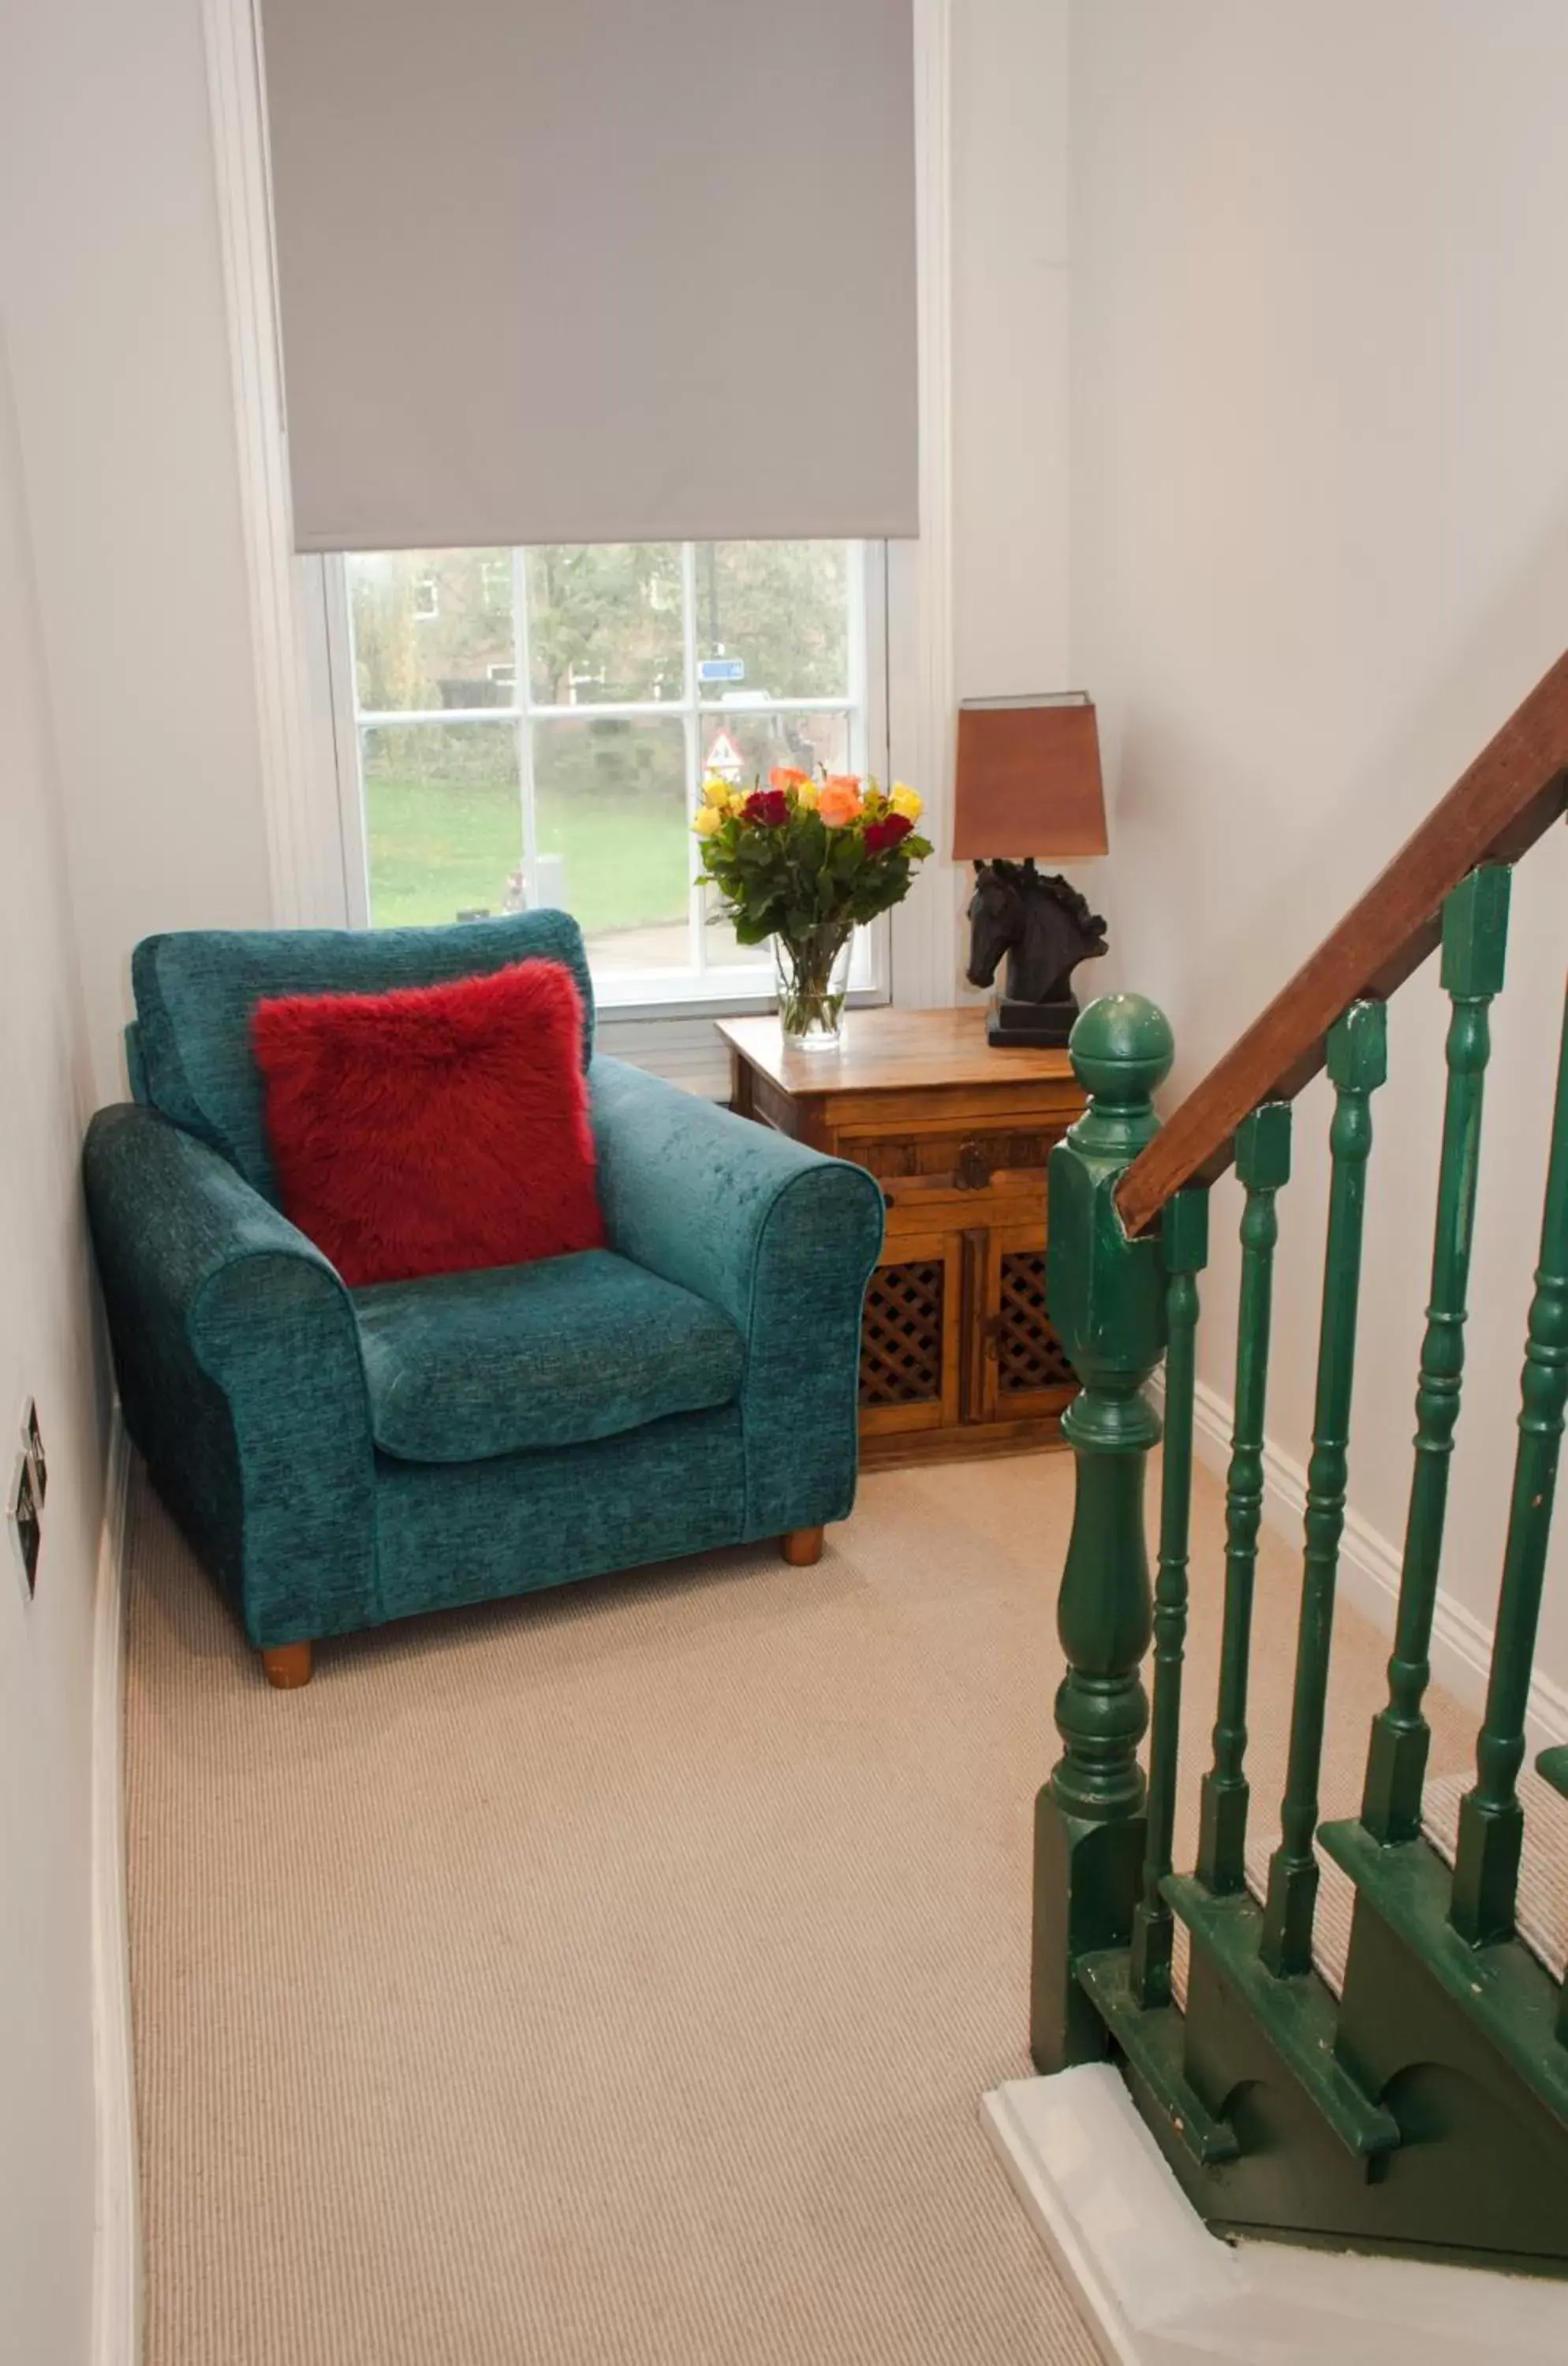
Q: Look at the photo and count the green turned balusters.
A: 5